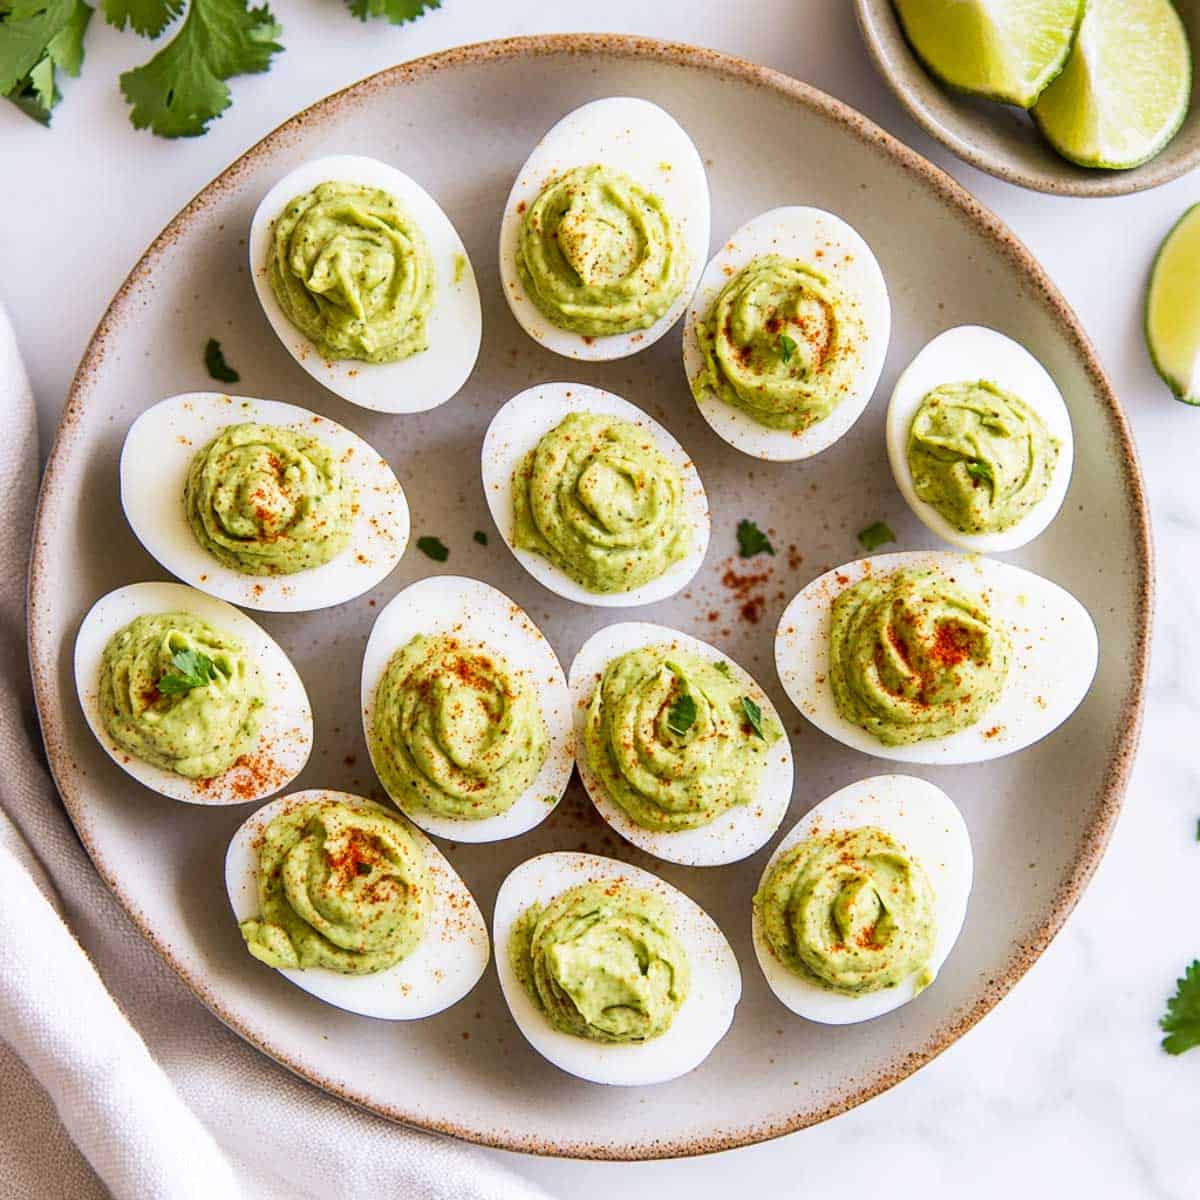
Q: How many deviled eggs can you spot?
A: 13